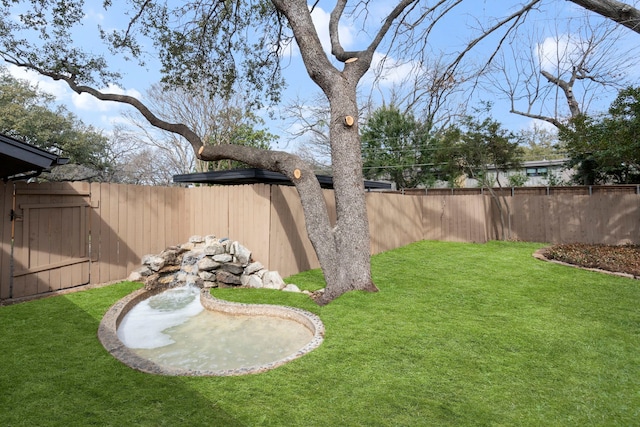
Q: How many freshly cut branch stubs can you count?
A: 4